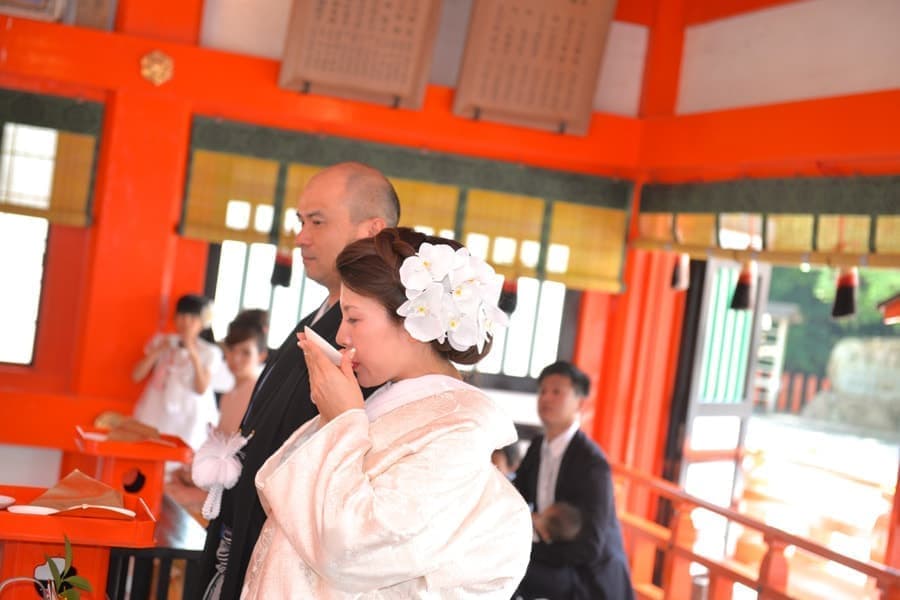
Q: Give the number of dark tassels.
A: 5